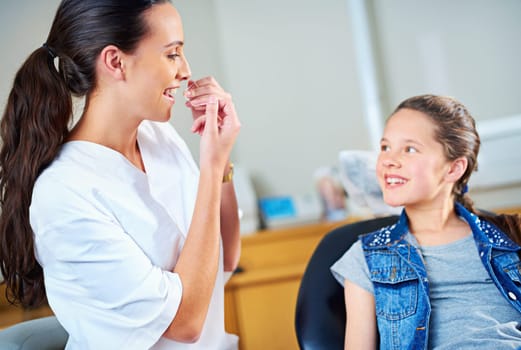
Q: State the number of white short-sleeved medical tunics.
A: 1